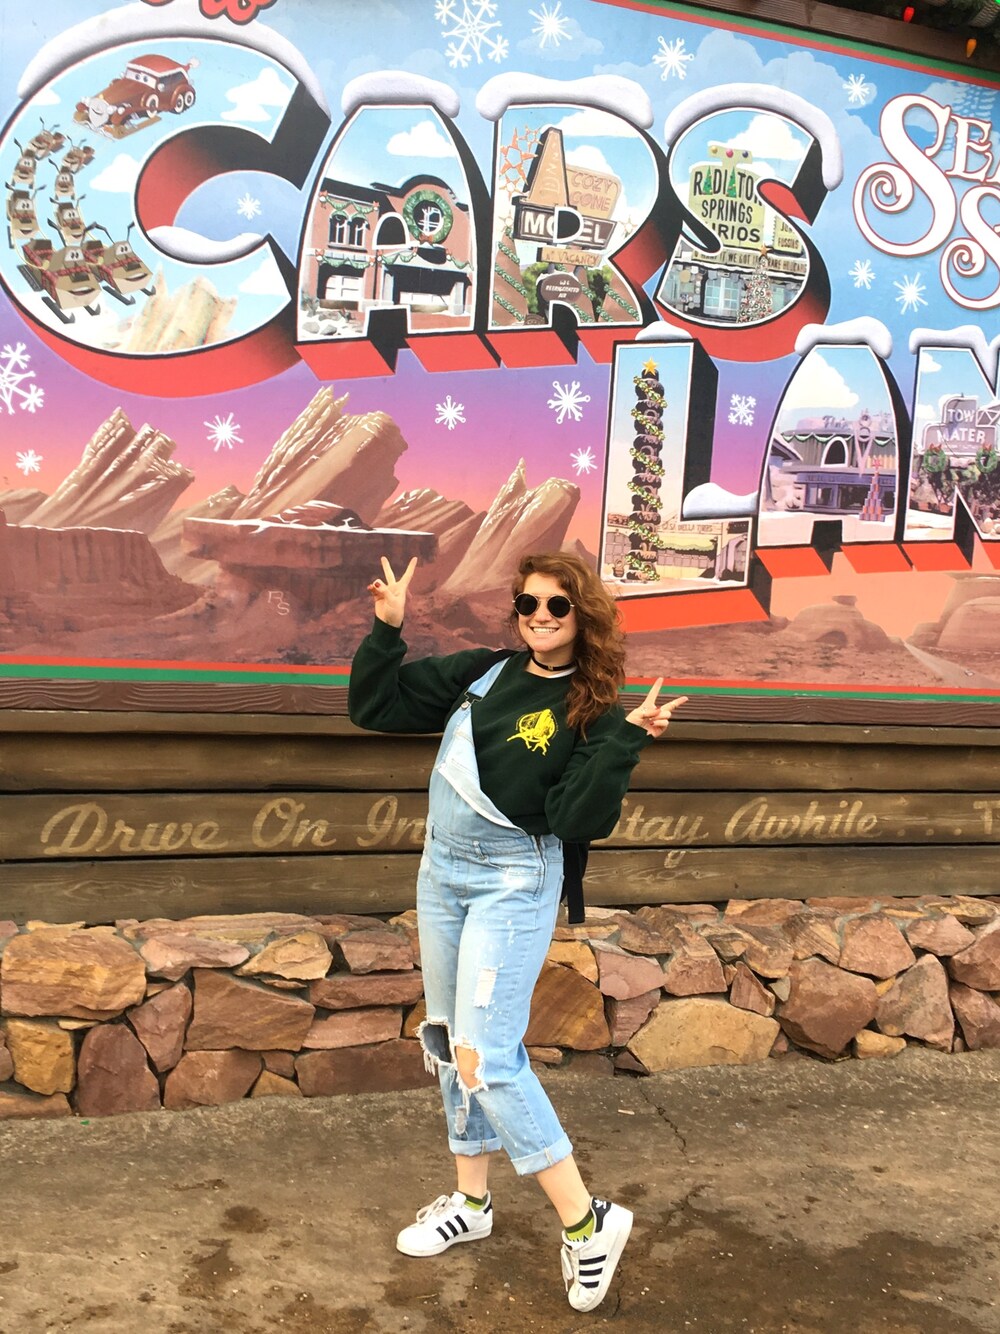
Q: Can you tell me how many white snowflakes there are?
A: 14